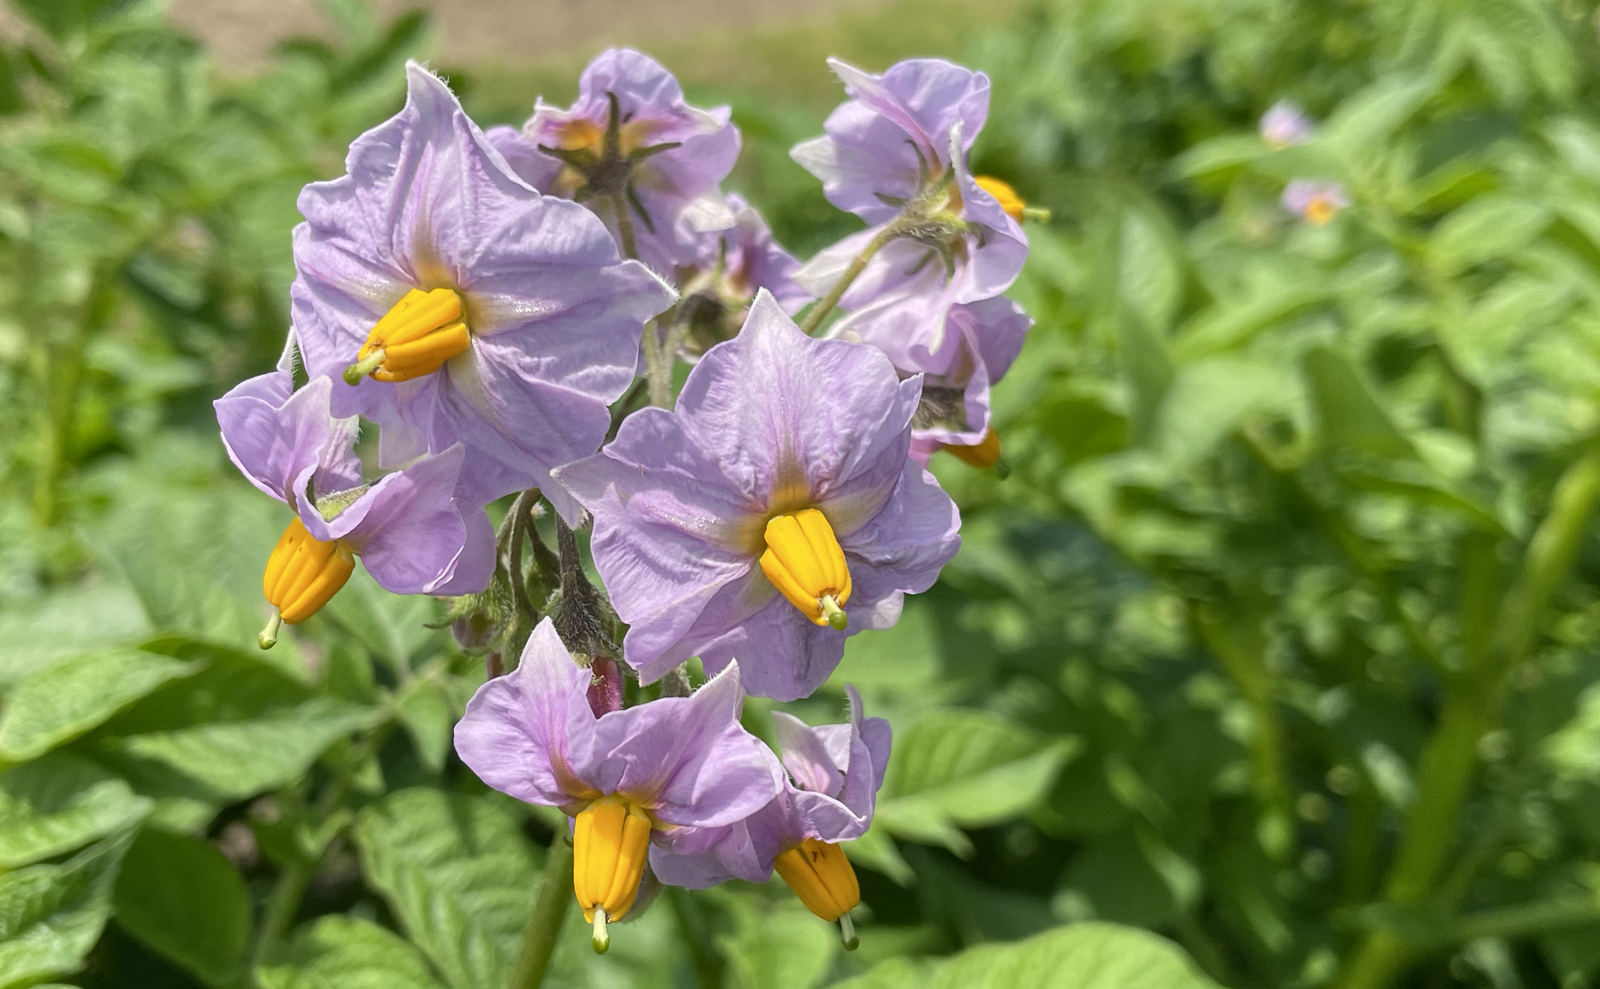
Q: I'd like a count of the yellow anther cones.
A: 7